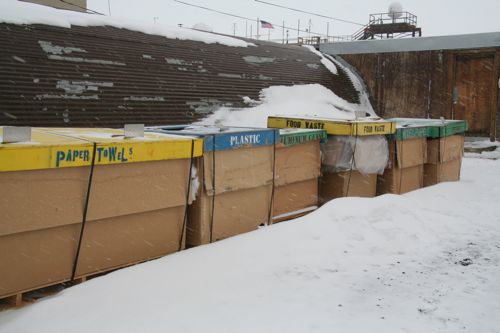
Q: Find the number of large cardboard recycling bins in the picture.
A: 6